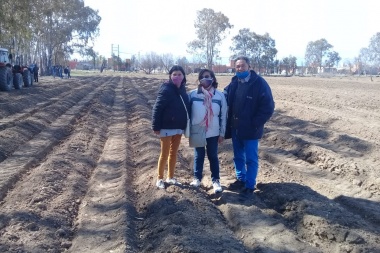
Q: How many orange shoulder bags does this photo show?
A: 0